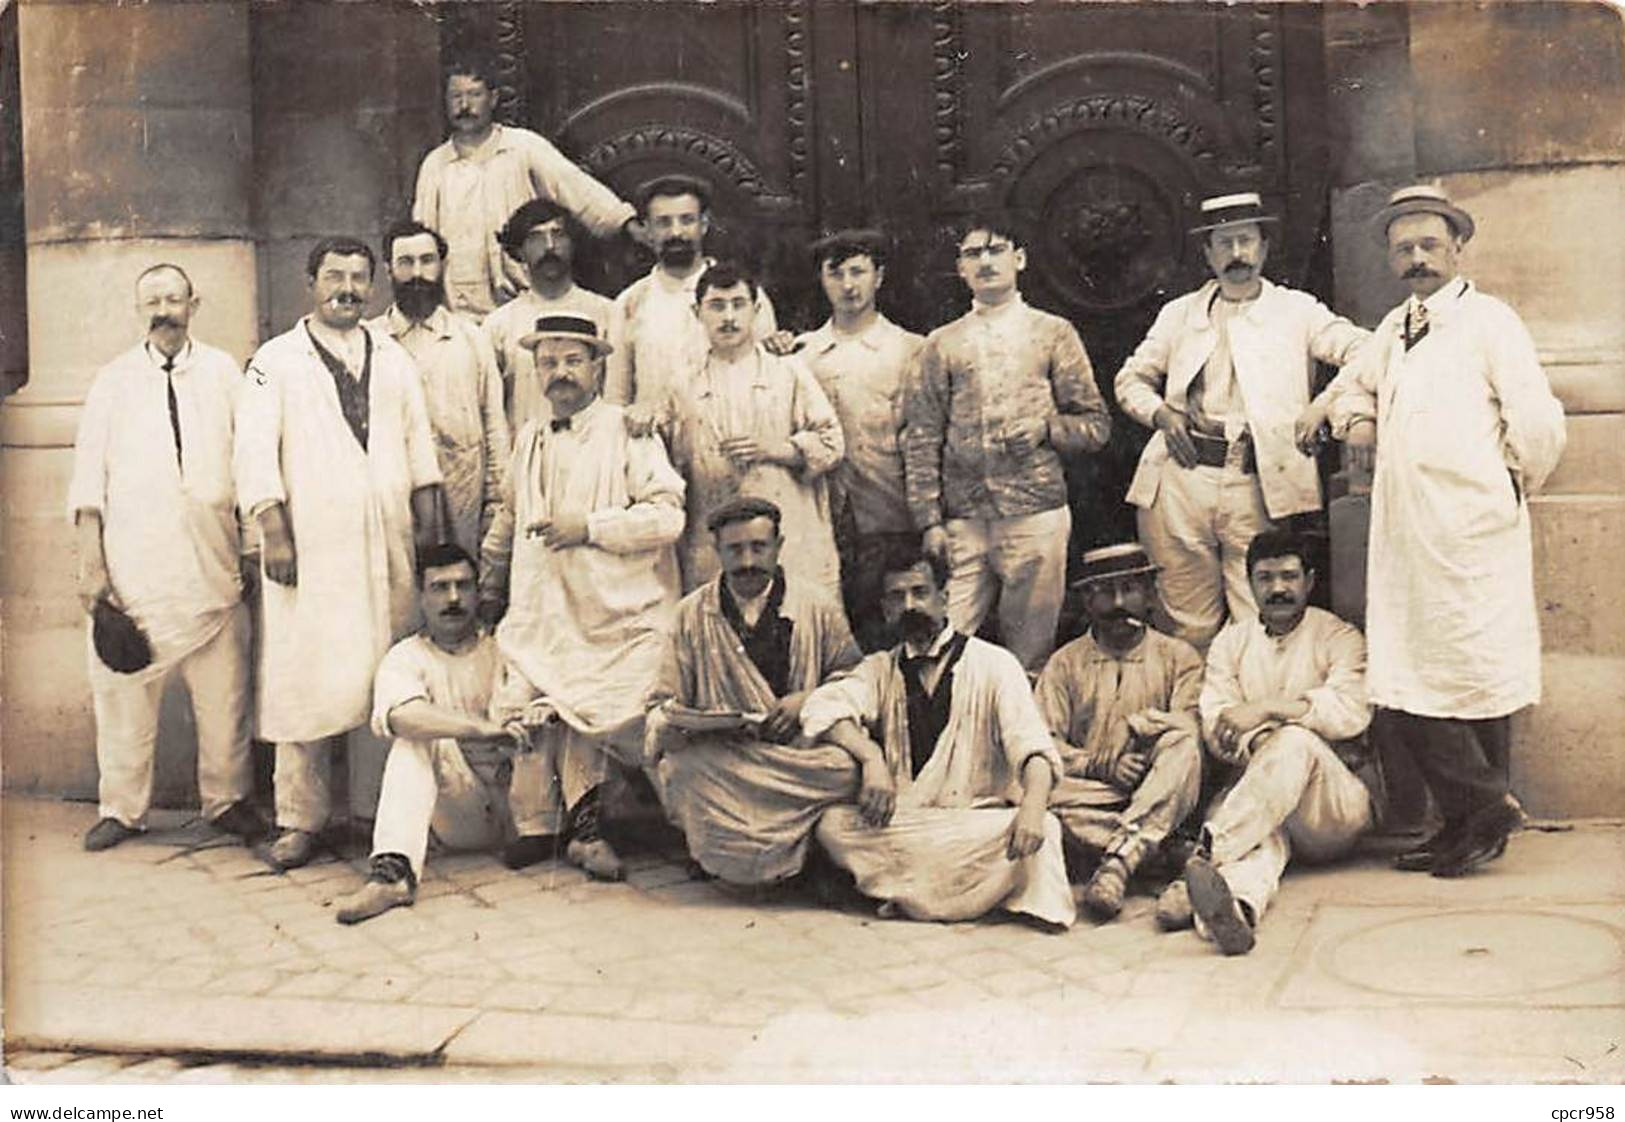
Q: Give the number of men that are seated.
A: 5